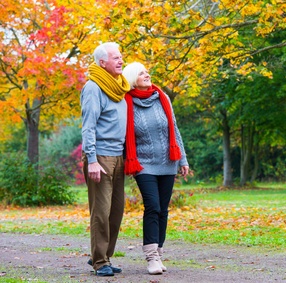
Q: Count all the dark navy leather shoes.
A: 2